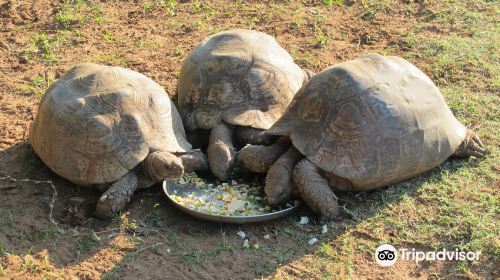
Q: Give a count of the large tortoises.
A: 3